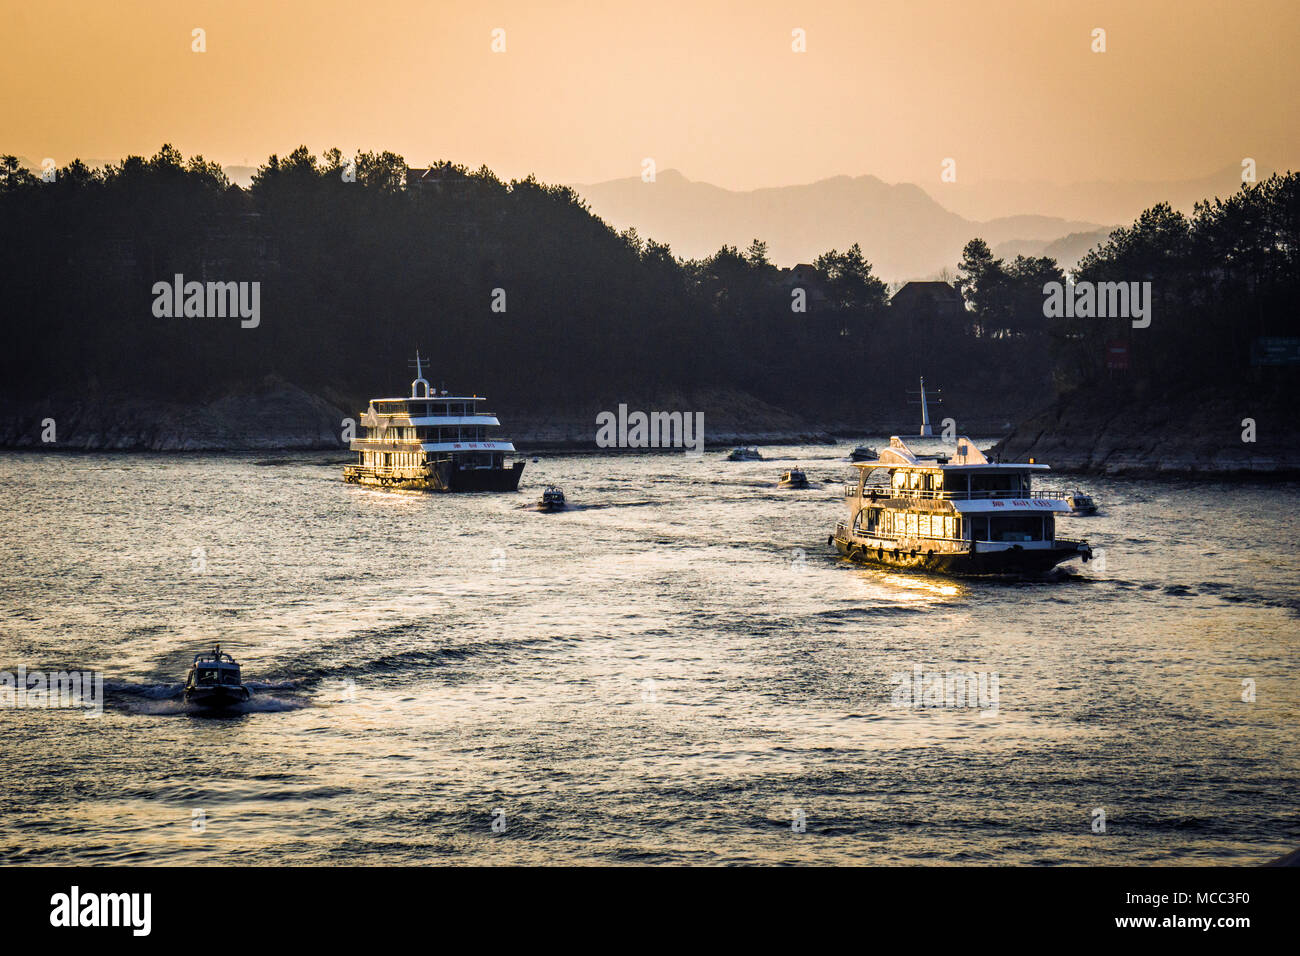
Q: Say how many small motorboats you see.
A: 6